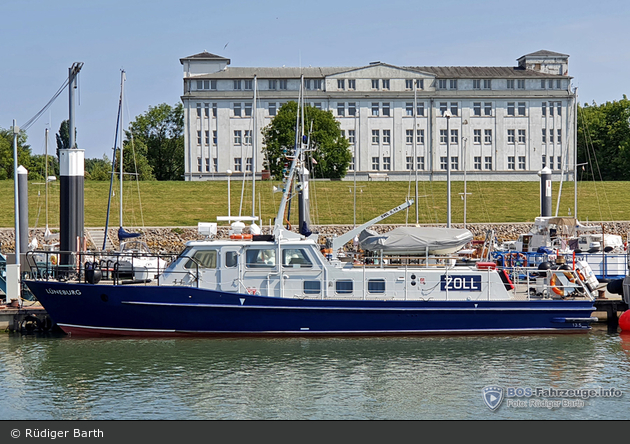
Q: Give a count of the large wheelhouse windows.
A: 3